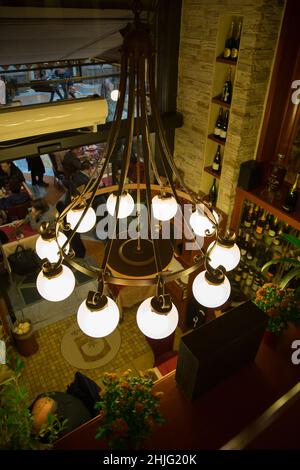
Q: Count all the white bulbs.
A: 10